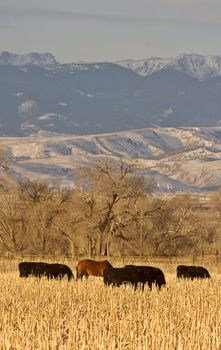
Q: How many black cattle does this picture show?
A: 5